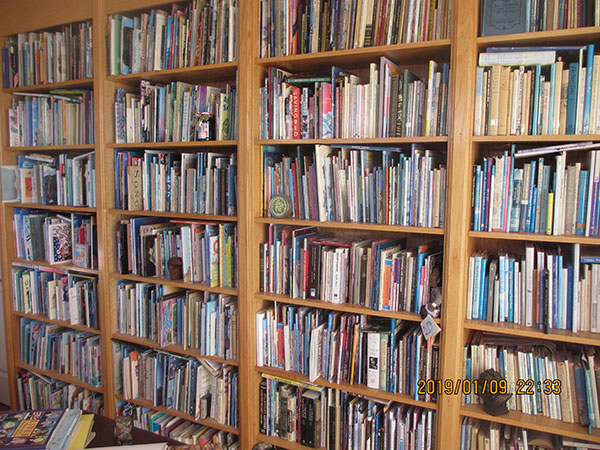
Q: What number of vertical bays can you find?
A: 4